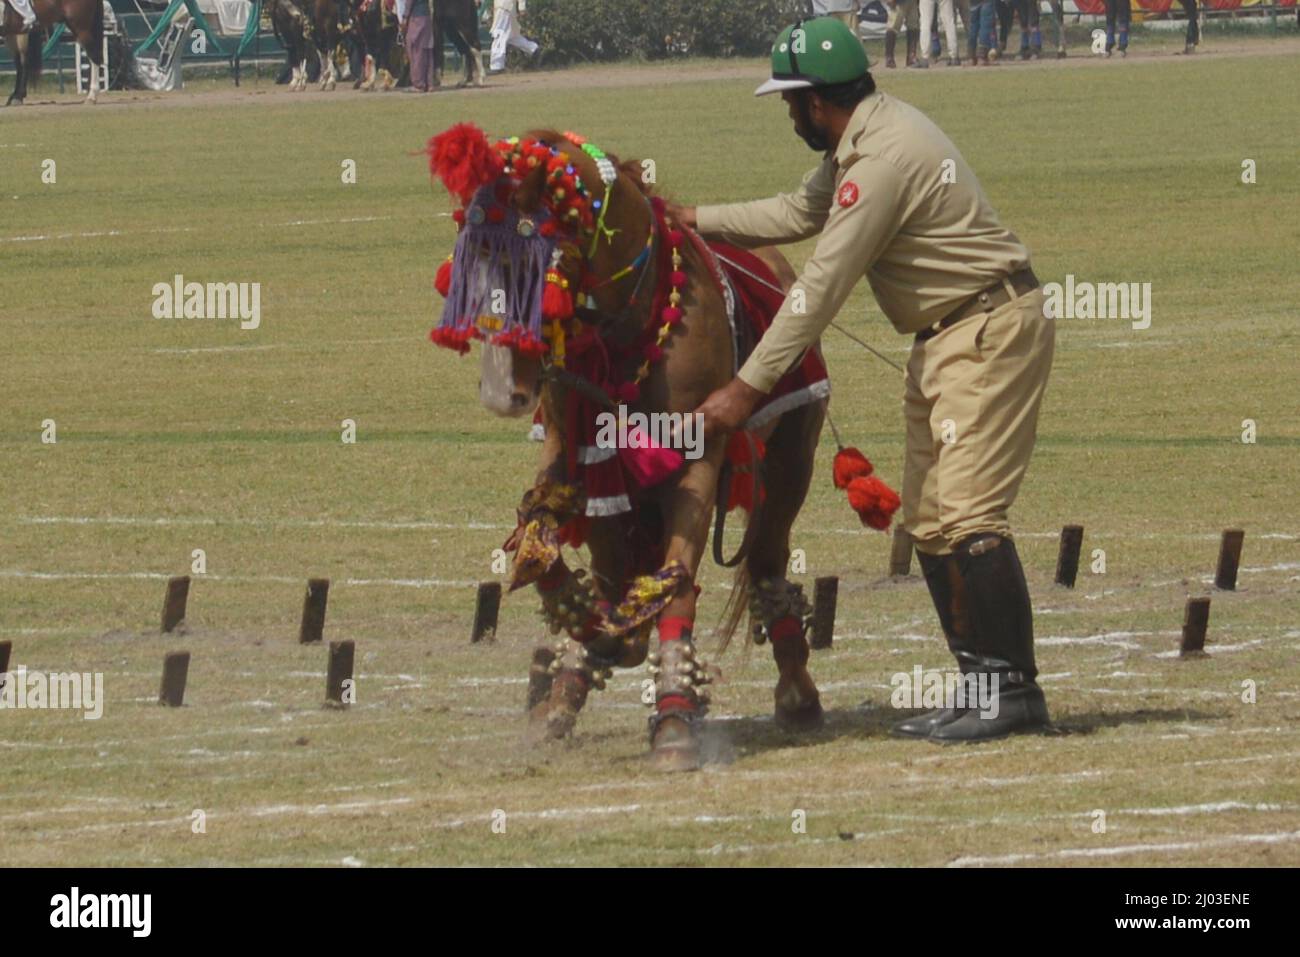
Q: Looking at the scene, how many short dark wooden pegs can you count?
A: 12